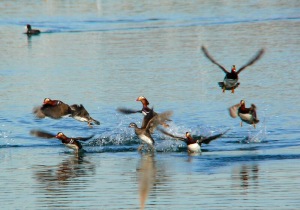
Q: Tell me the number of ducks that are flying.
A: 8